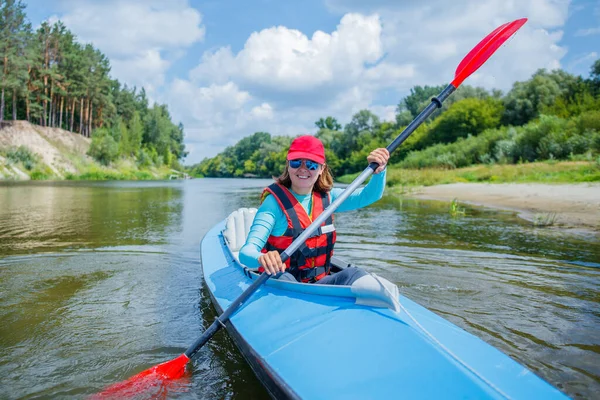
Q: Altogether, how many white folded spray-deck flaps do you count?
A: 1